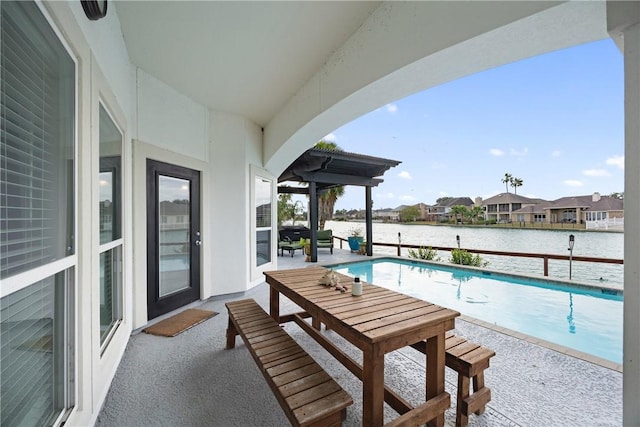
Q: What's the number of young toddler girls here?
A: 0